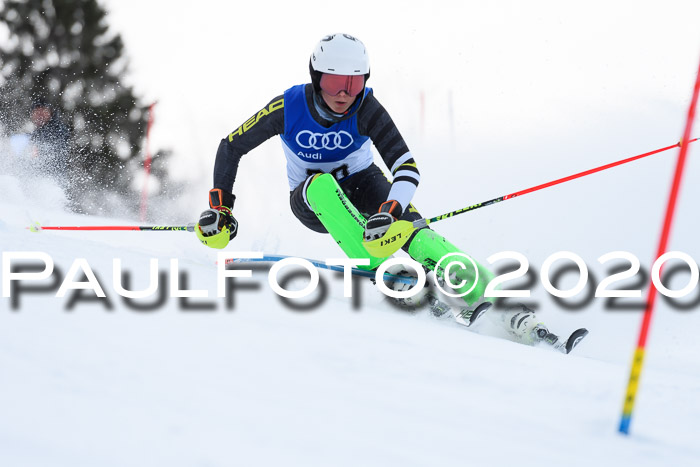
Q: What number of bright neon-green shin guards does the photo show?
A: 2